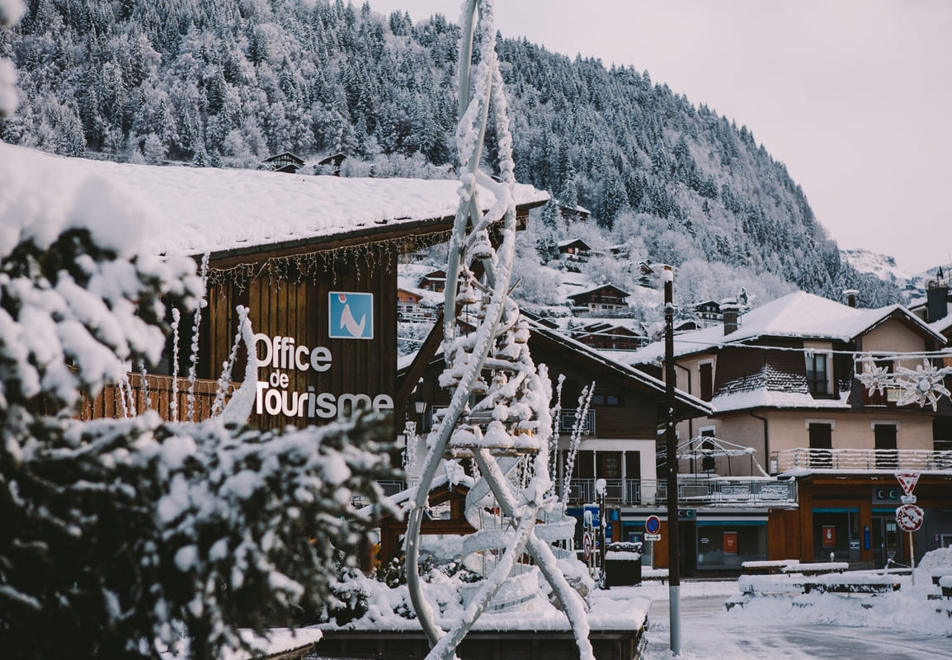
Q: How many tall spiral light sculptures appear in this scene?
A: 1